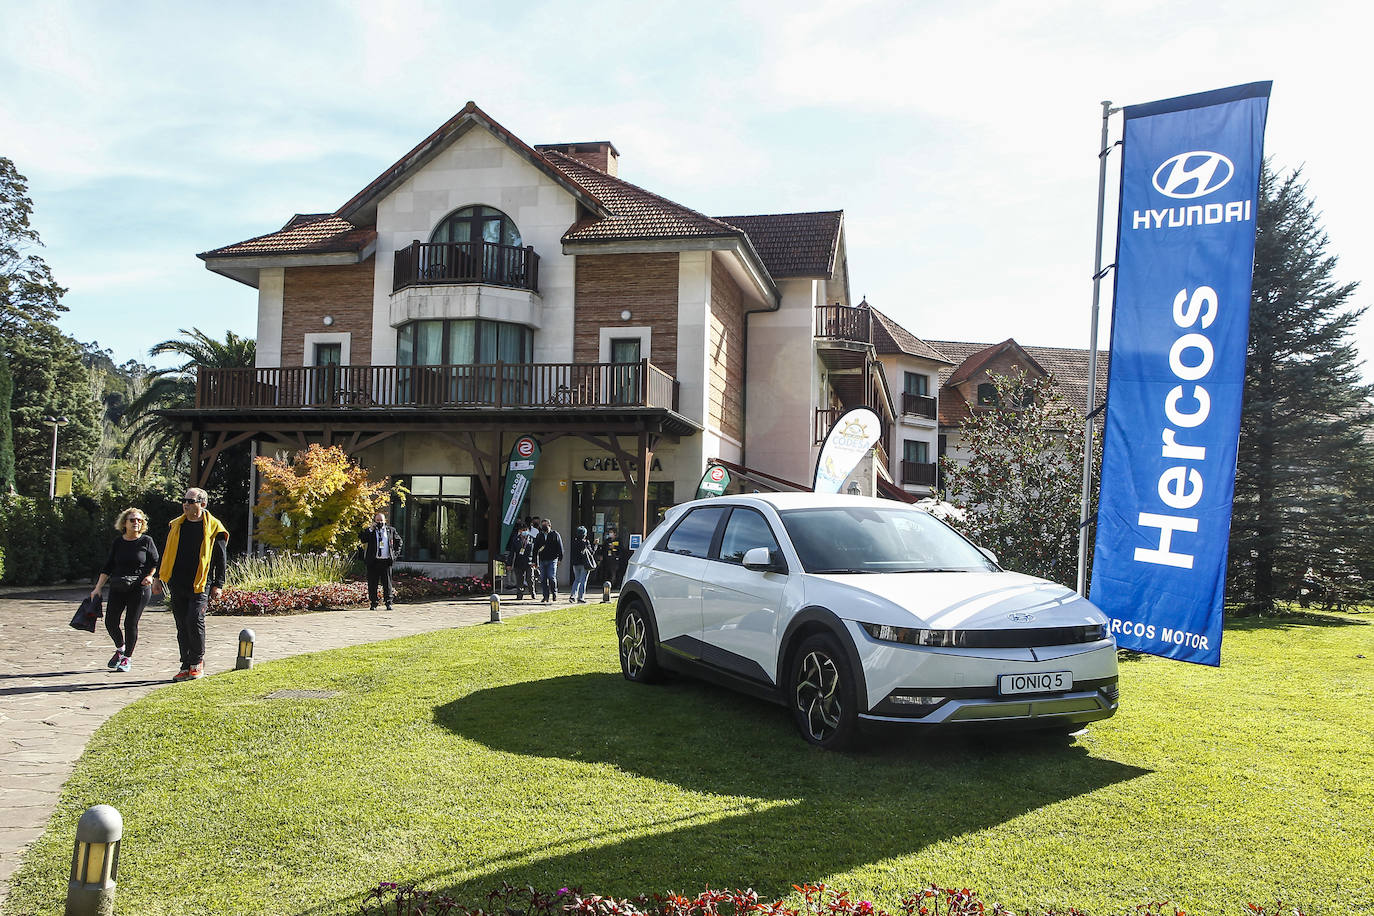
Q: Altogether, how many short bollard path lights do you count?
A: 4